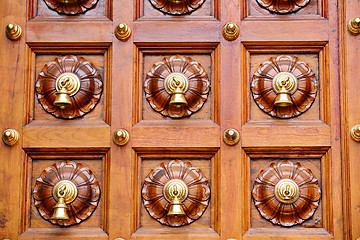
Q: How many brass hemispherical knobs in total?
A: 8